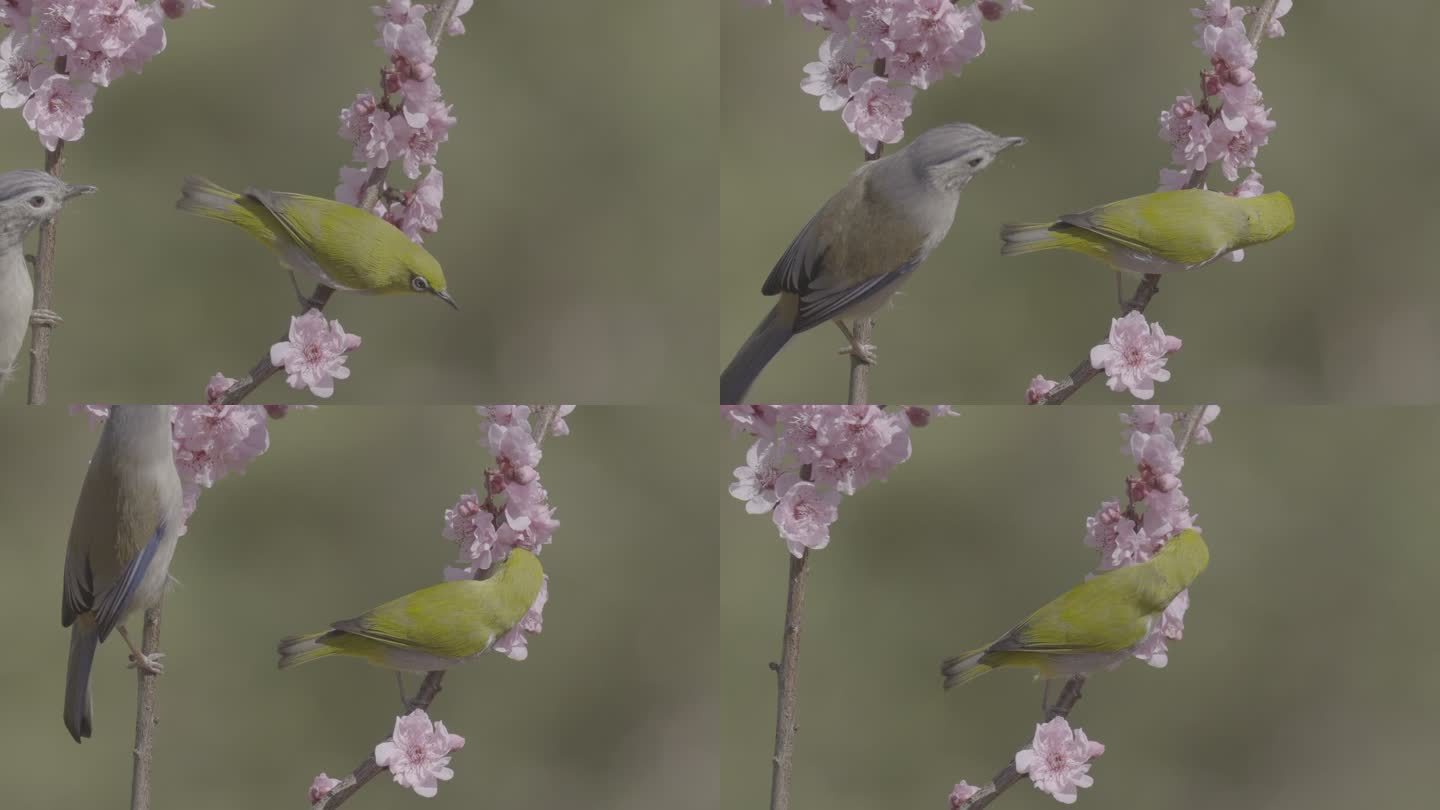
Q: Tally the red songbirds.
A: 0